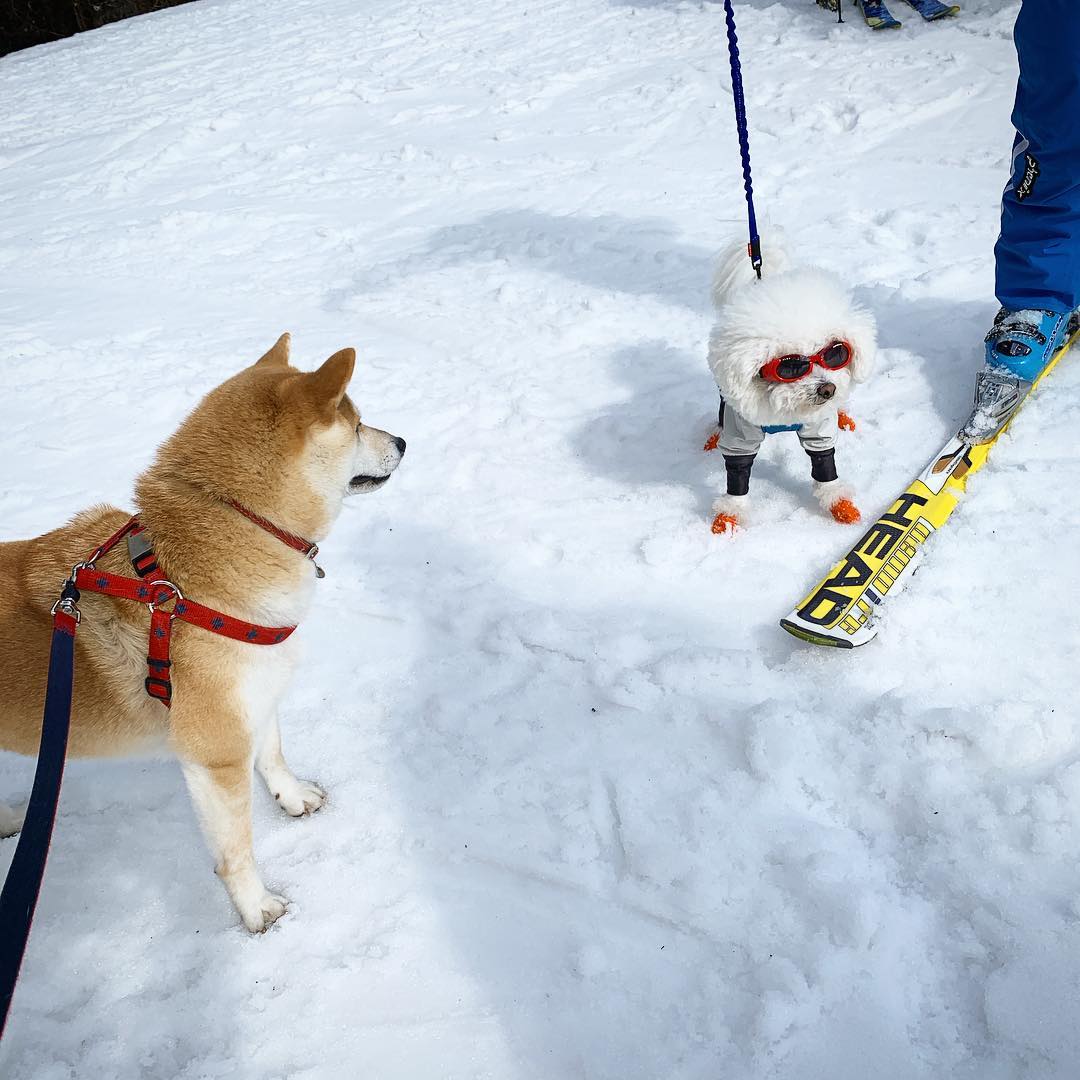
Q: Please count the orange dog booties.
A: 4